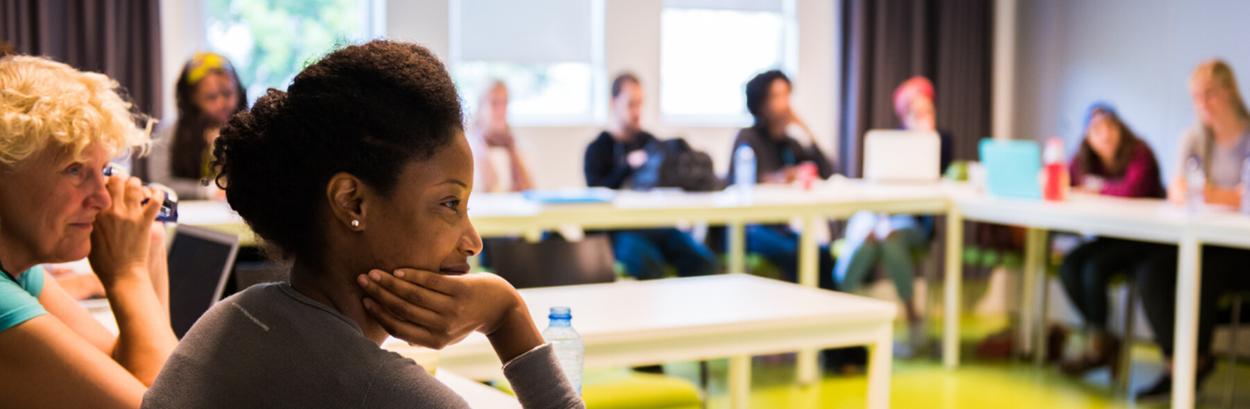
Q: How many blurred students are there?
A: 7